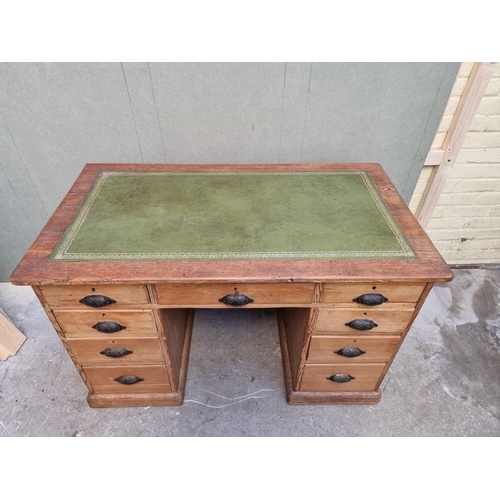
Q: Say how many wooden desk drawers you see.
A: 9